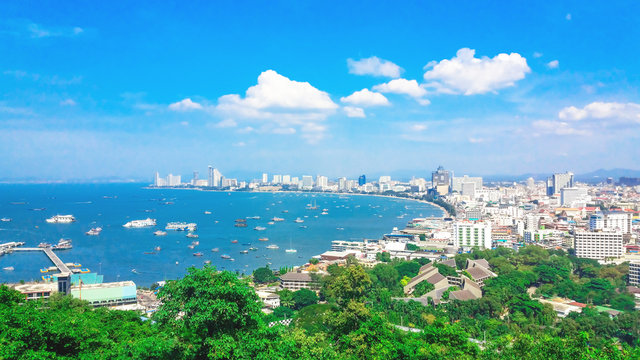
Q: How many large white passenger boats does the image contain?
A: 3